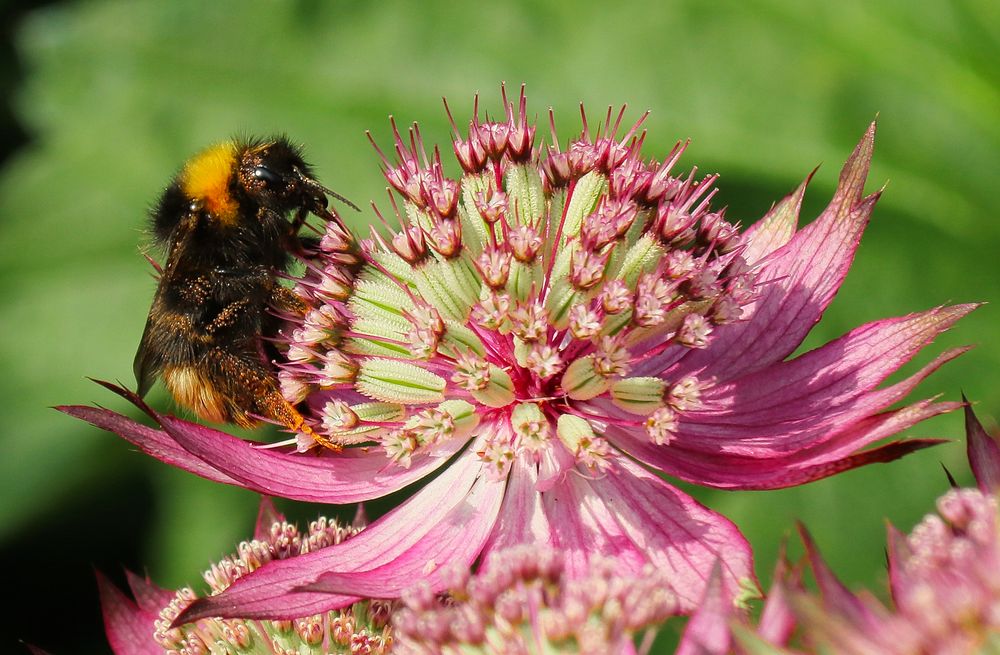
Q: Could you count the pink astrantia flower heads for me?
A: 4